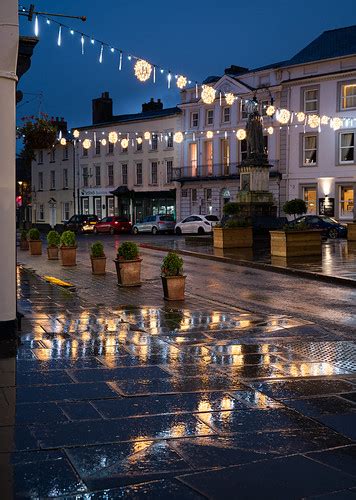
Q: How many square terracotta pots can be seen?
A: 7